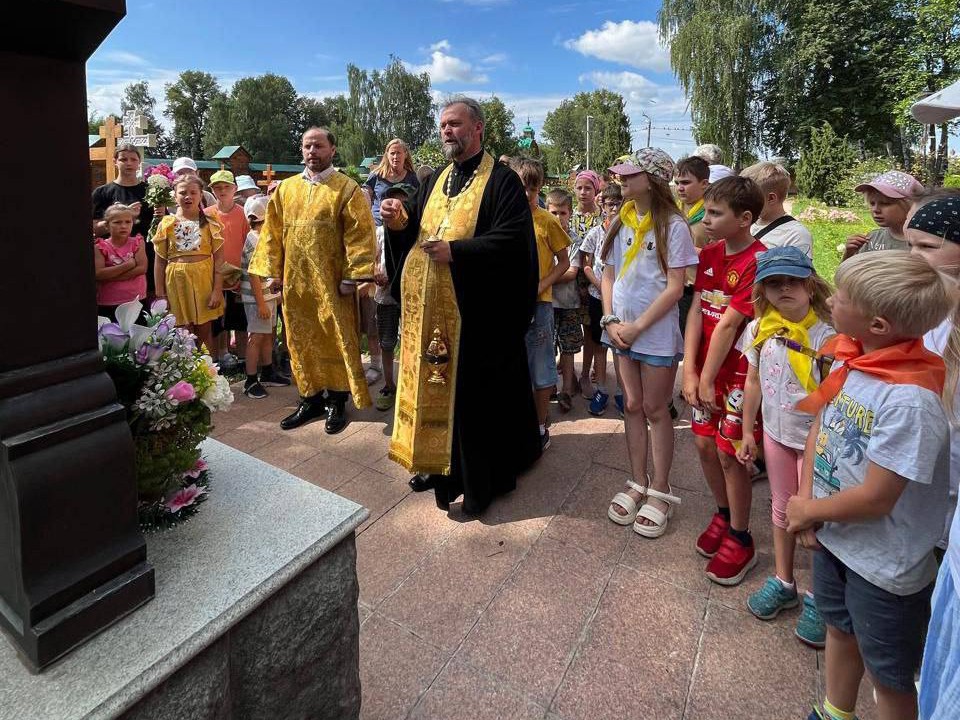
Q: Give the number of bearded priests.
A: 2